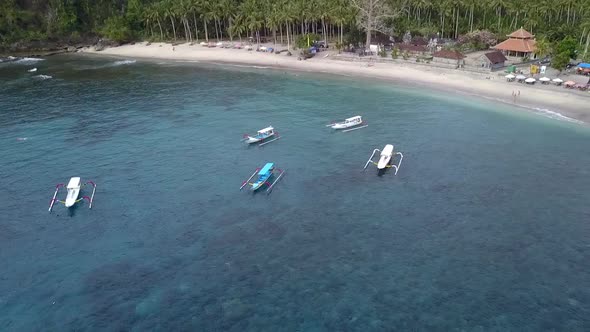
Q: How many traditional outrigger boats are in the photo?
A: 5